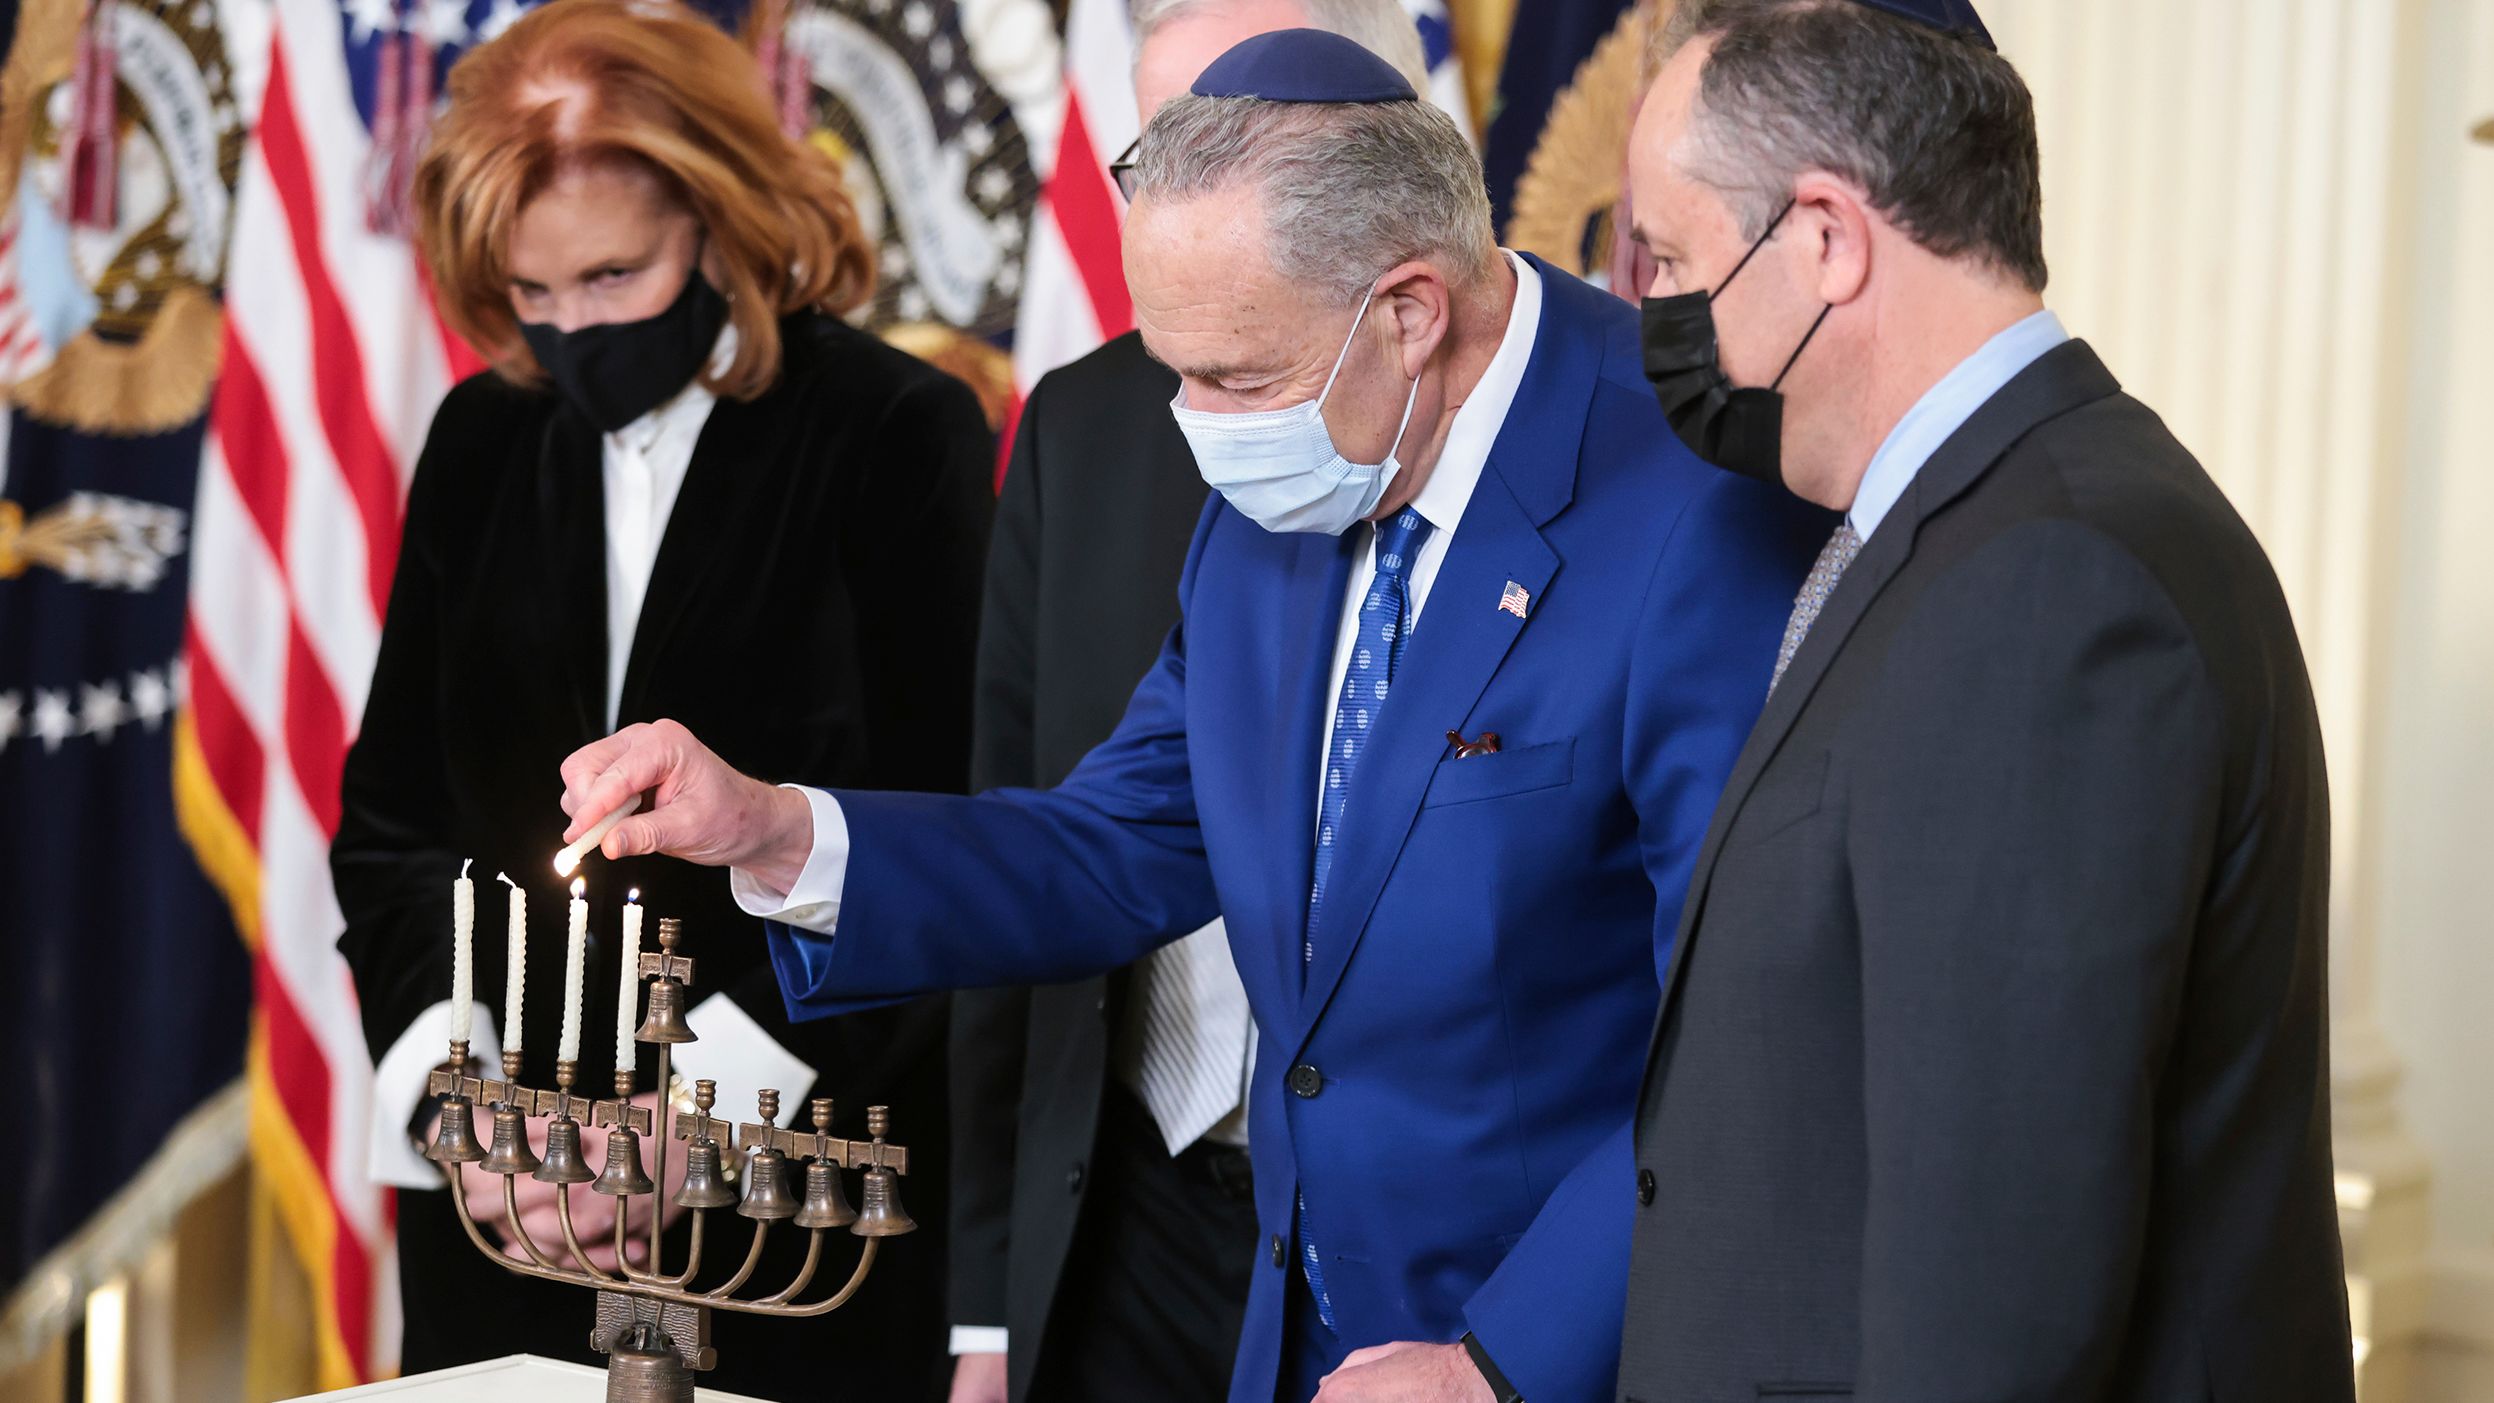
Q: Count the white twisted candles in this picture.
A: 5